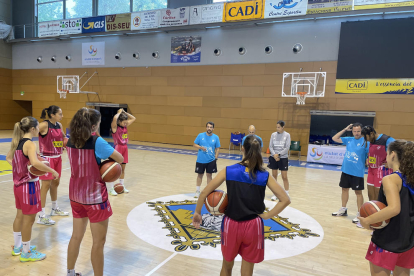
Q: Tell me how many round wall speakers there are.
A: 10